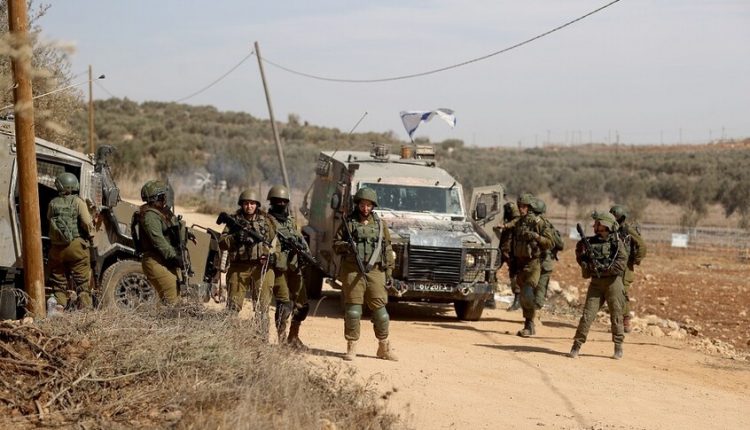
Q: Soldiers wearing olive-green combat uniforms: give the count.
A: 10